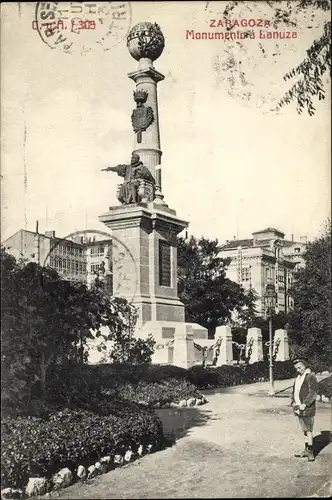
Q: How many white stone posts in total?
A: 4